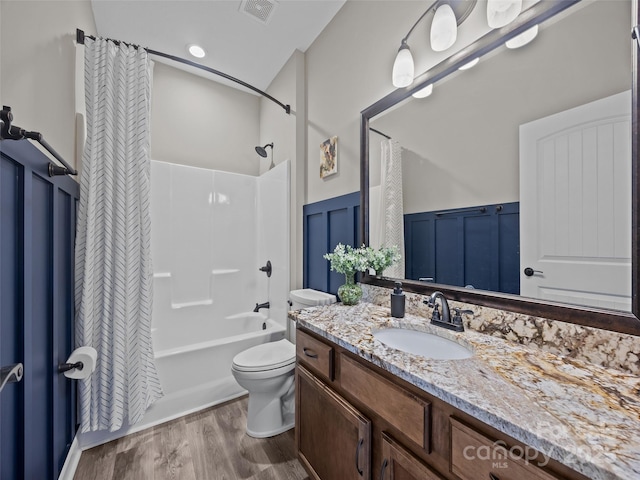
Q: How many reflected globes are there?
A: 3